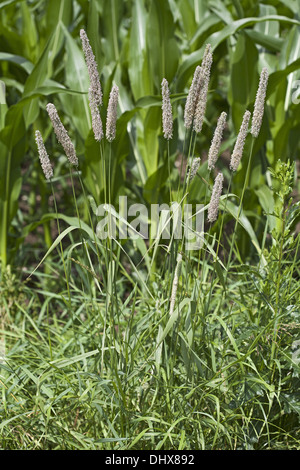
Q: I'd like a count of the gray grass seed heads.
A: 13